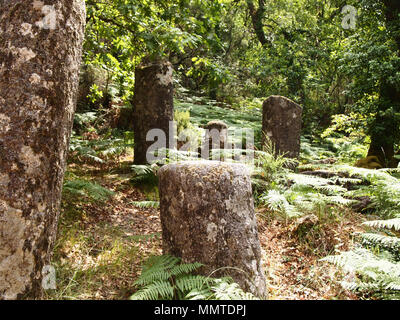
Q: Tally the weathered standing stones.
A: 5